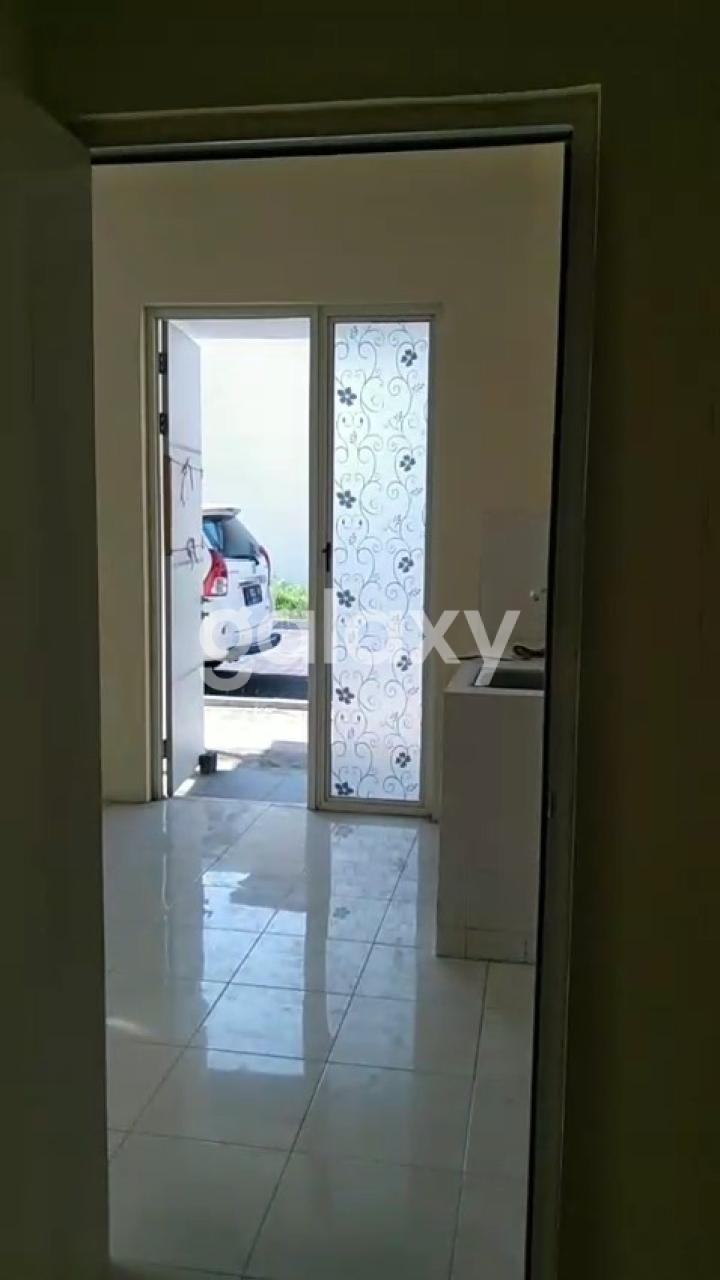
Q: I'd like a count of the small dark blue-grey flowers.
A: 10